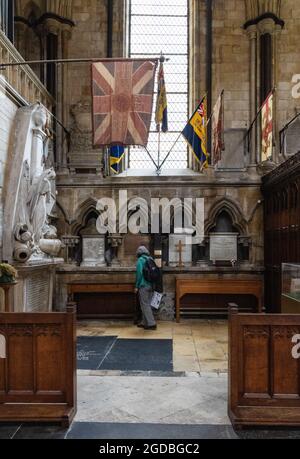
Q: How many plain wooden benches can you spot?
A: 2